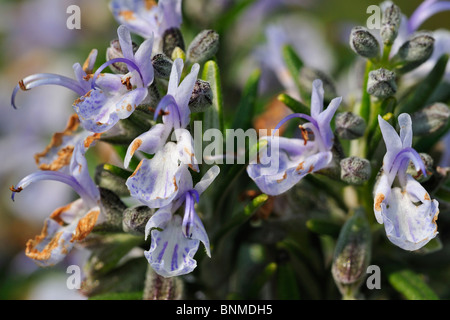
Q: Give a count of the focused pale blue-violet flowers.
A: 6